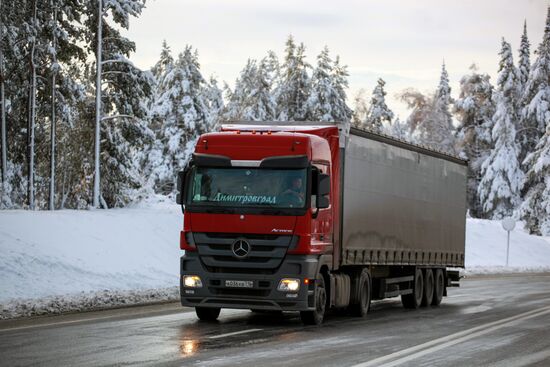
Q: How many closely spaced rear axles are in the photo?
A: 3